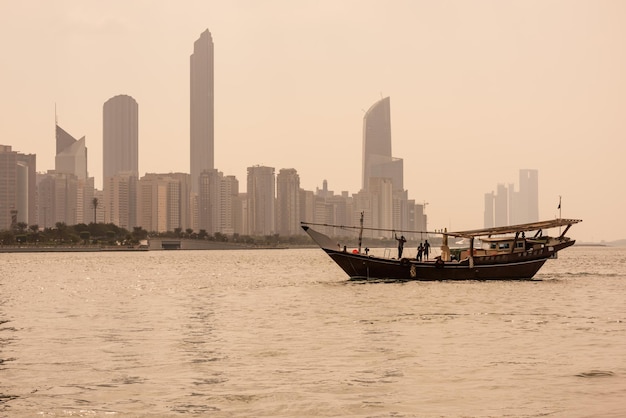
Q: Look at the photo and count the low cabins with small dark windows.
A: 1